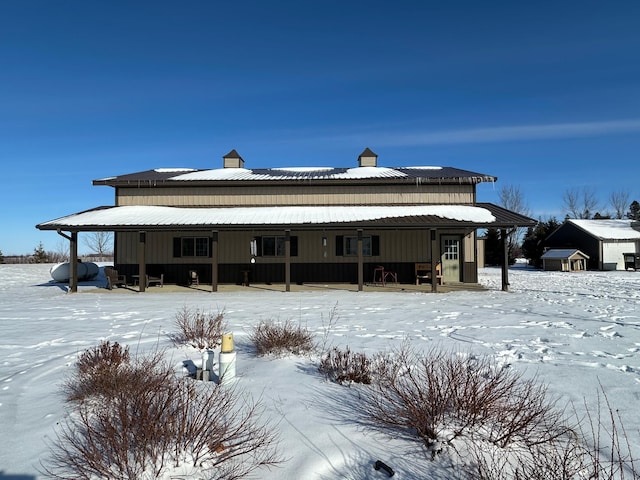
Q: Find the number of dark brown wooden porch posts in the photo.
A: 7